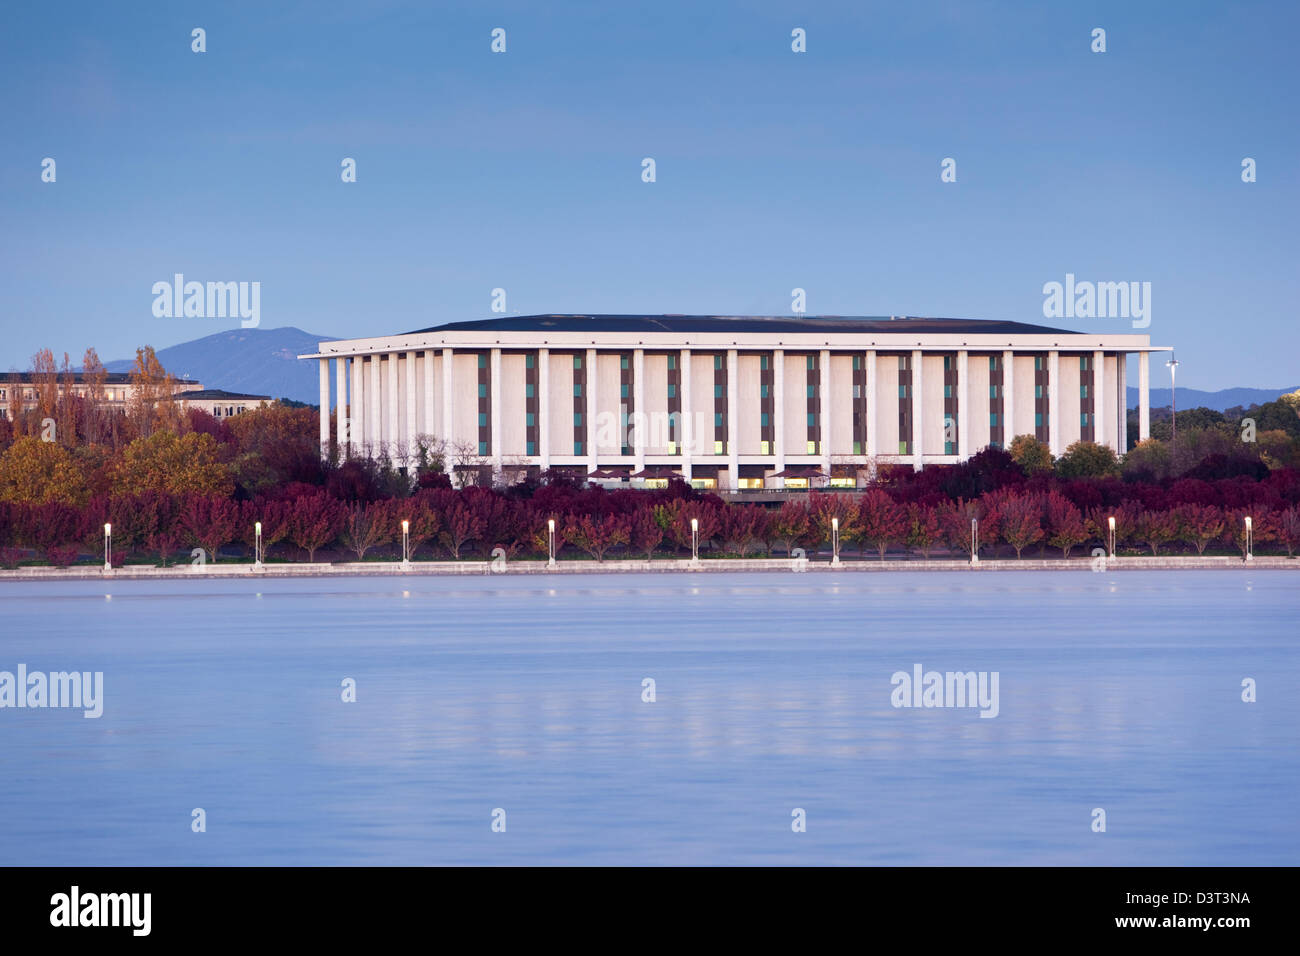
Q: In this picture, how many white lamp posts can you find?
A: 9